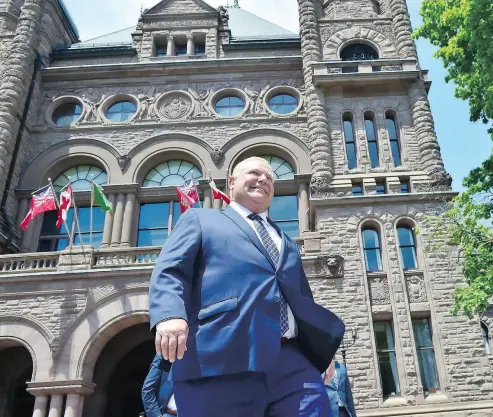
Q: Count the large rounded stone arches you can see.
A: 5